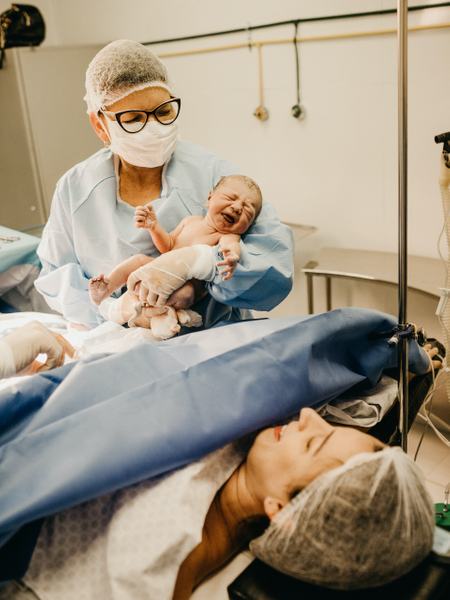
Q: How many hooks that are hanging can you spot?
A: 2